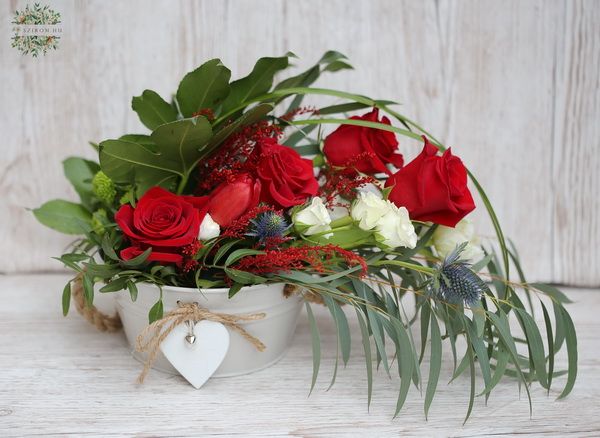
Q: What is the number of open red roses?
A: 4